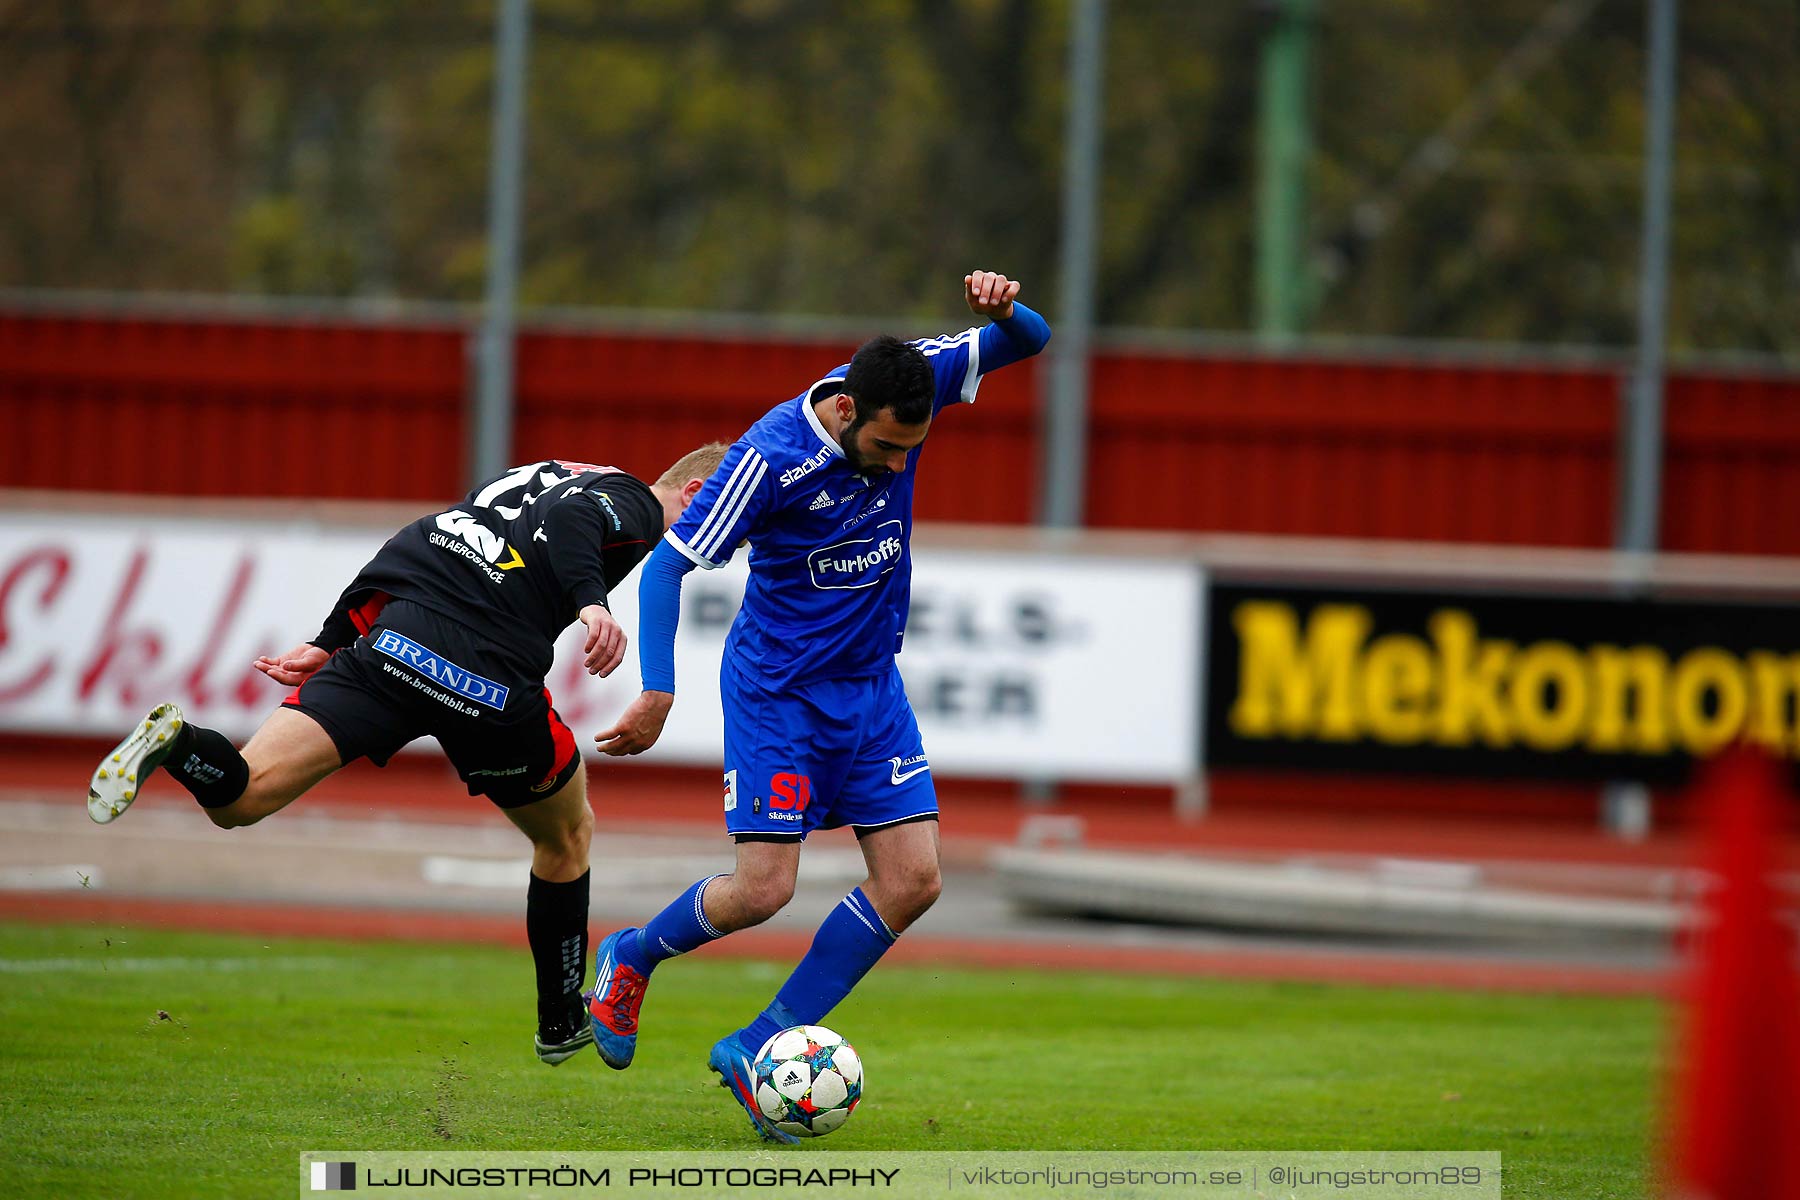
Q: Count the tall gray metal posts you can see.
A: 3